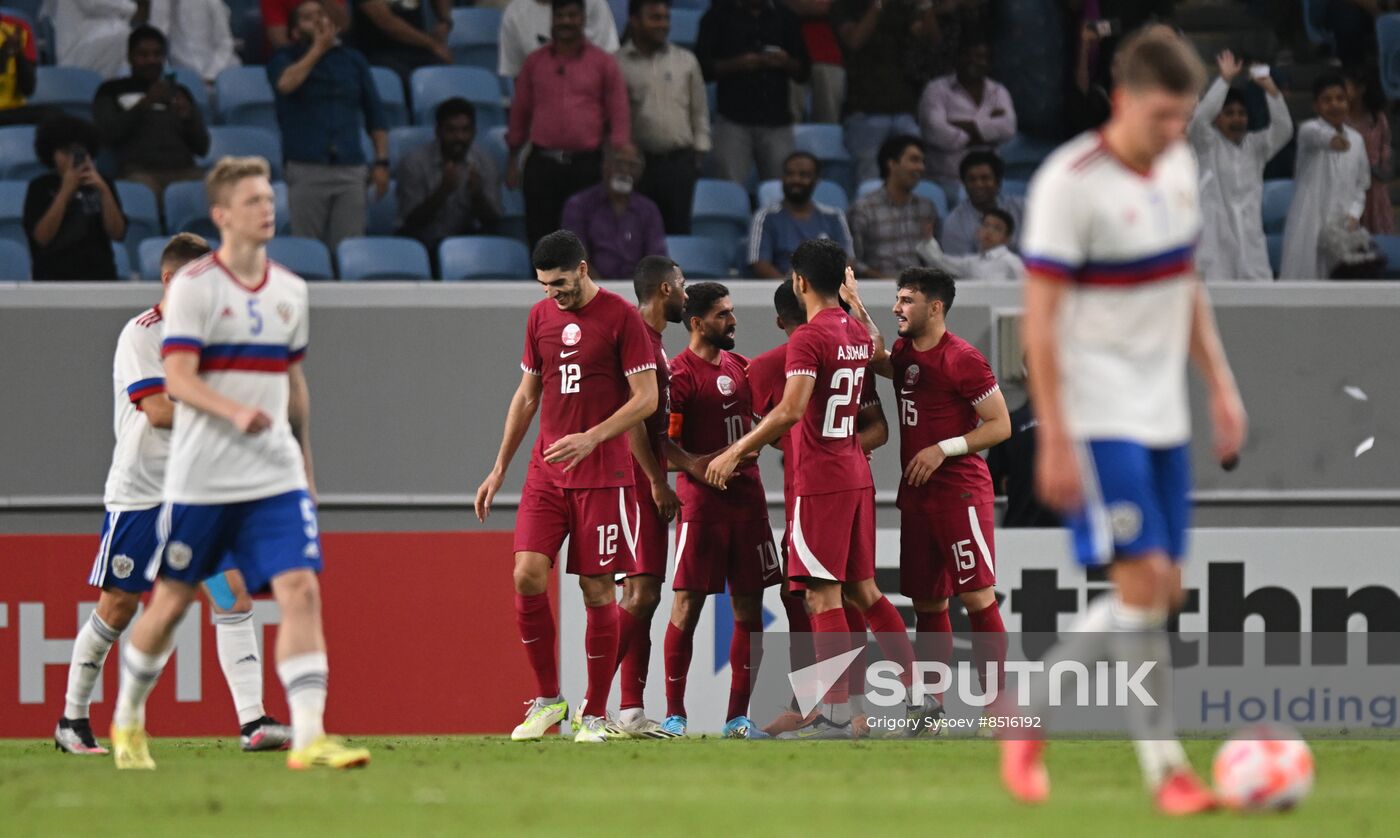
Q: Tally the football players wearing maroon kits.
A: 6